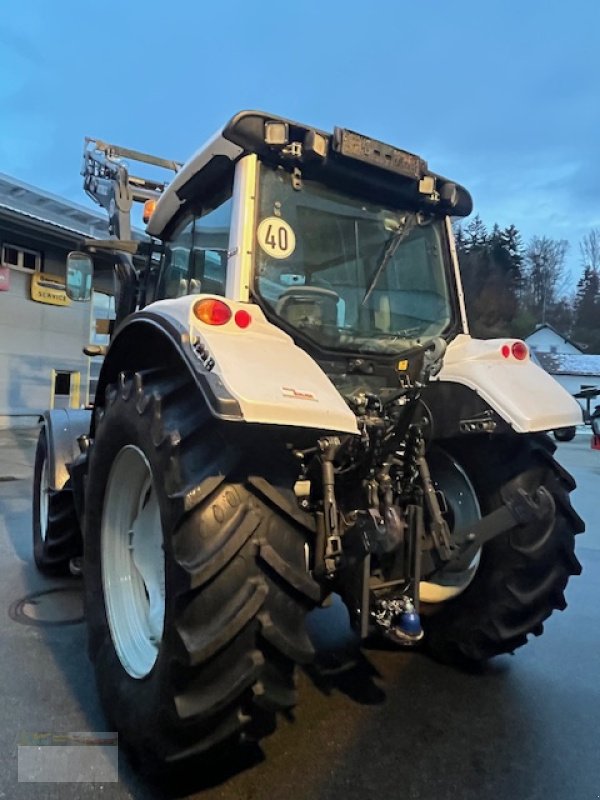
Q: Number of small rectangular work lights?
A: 4